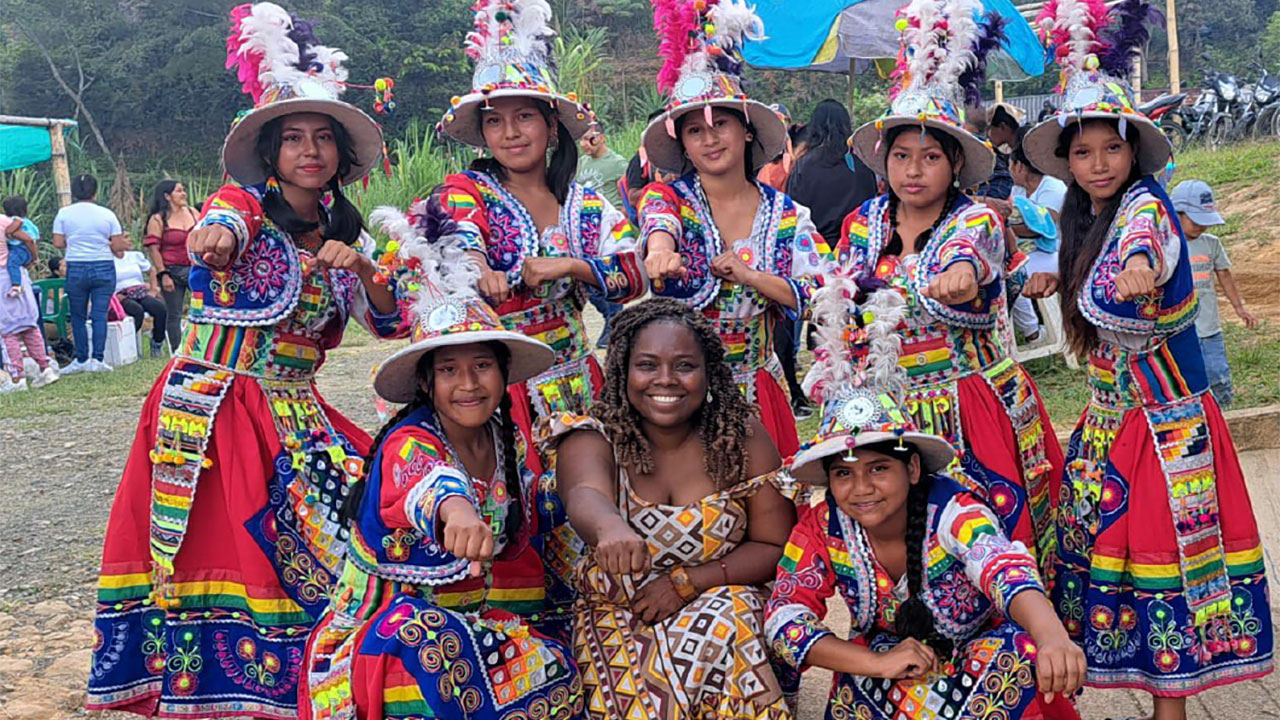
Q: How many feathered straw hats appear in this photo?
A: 7